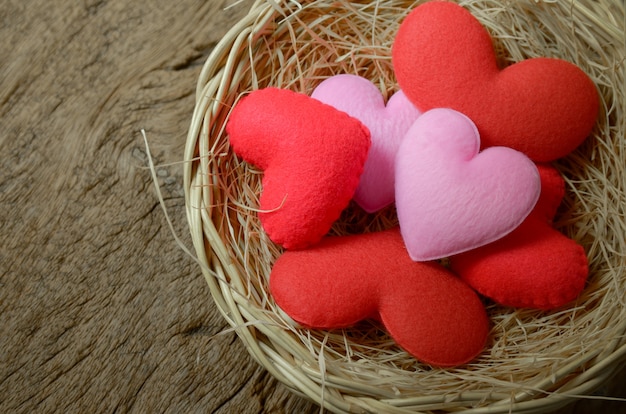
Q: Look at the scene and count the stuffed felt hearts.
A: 6